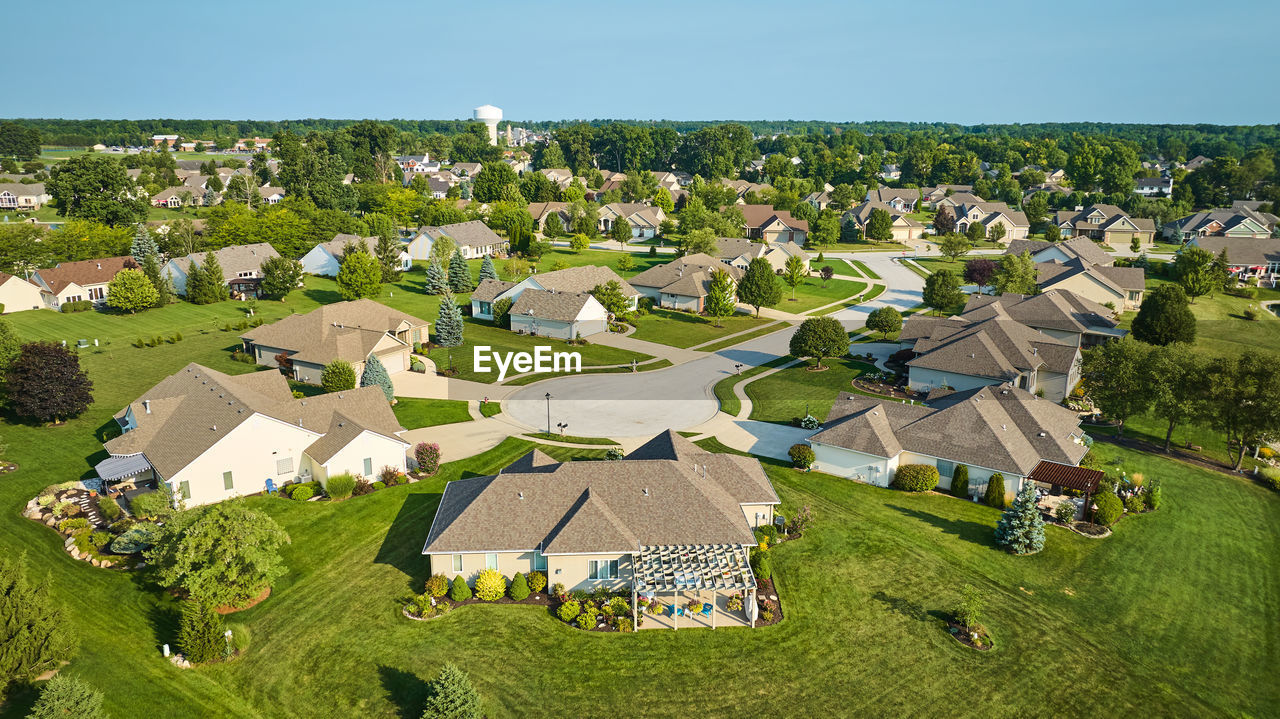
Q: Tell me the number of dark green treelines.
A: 1